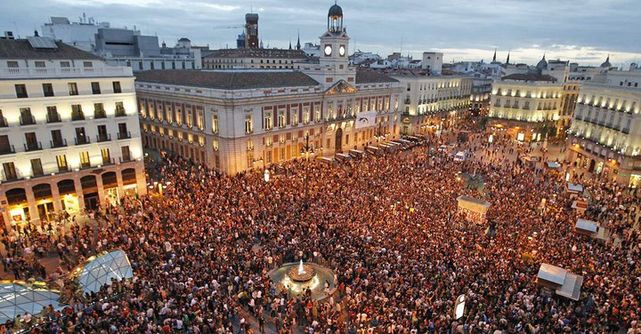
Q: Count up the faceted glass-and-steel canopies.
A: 2